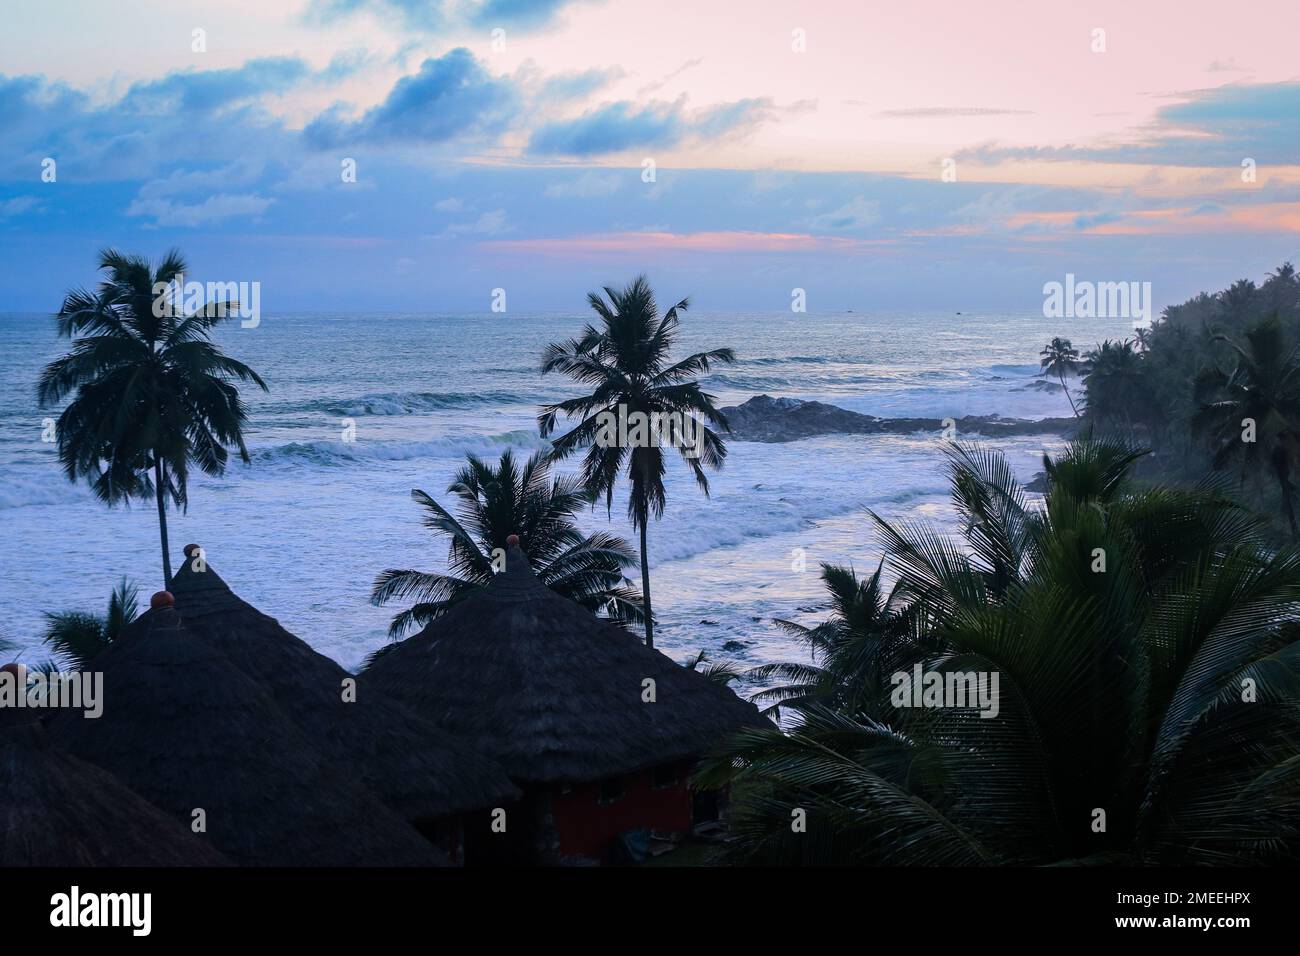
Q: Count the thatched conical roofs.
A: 4